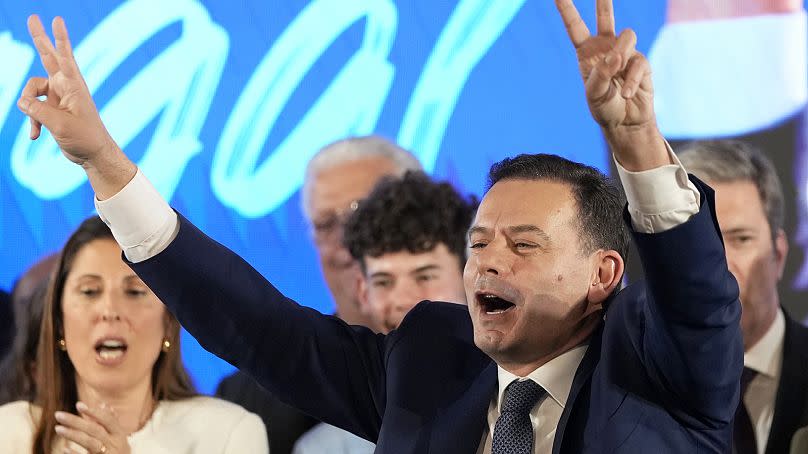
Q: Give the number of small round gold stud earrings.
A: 2